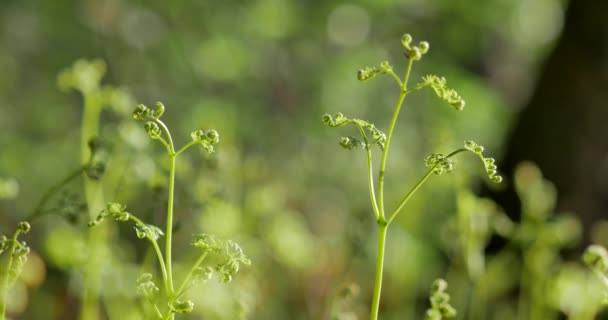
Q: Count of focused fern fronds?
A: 2